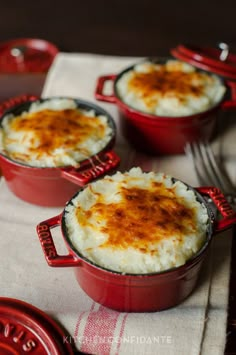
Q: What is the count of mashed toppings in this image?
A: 3